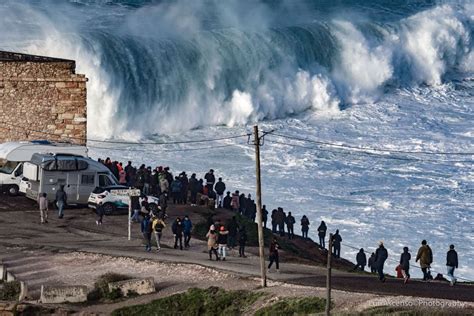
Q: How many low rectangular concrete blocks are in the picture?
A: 2